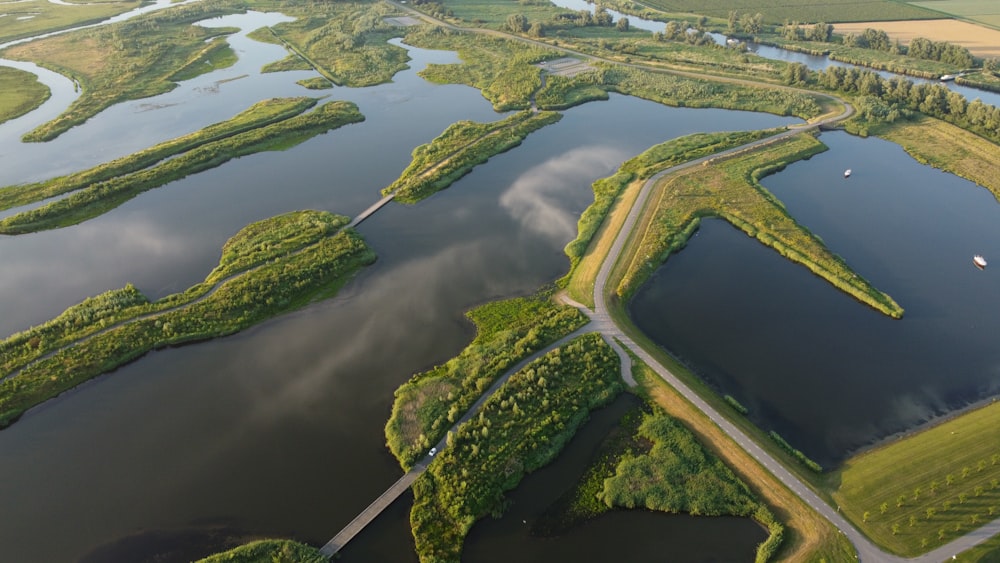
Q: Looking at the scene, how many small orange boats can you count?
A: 0